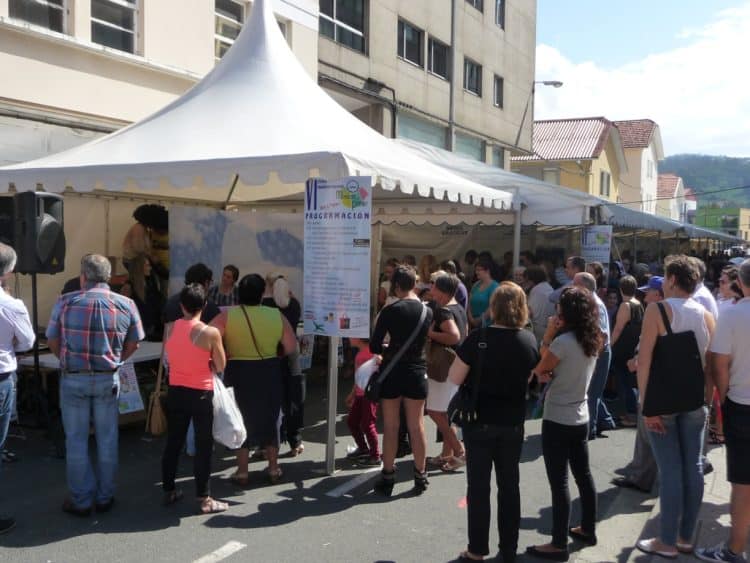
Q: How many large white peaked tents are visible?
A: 1